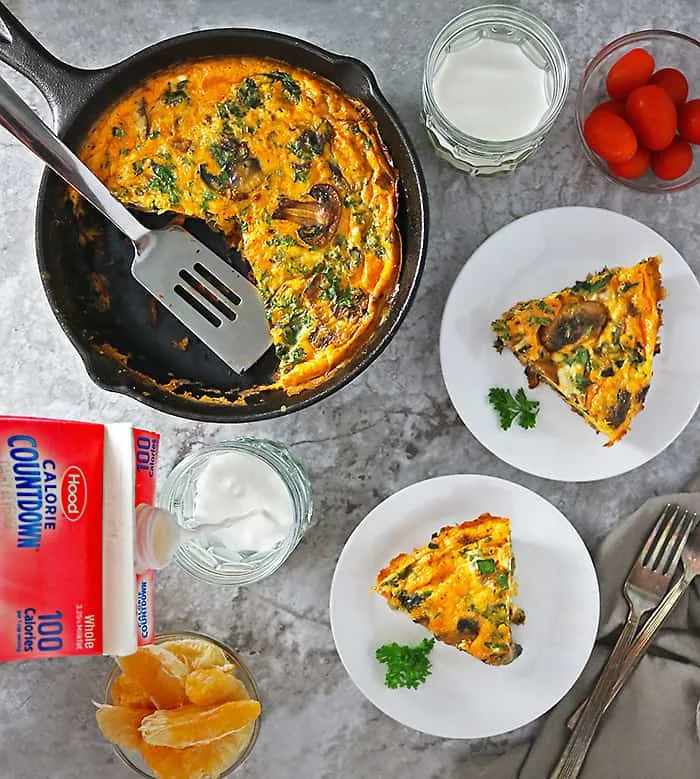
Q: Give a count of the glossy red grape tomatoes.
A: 8